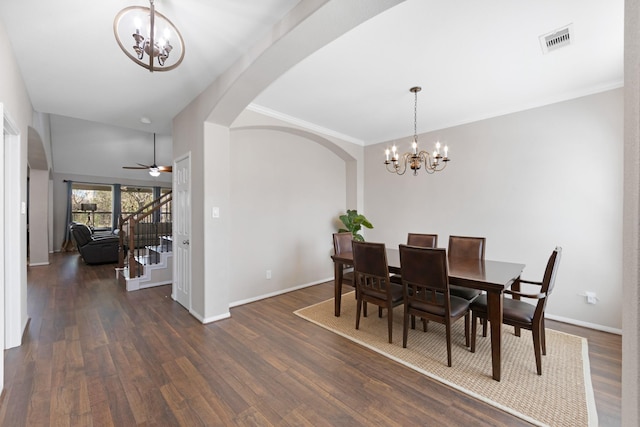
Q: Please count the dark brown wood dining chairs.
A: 6